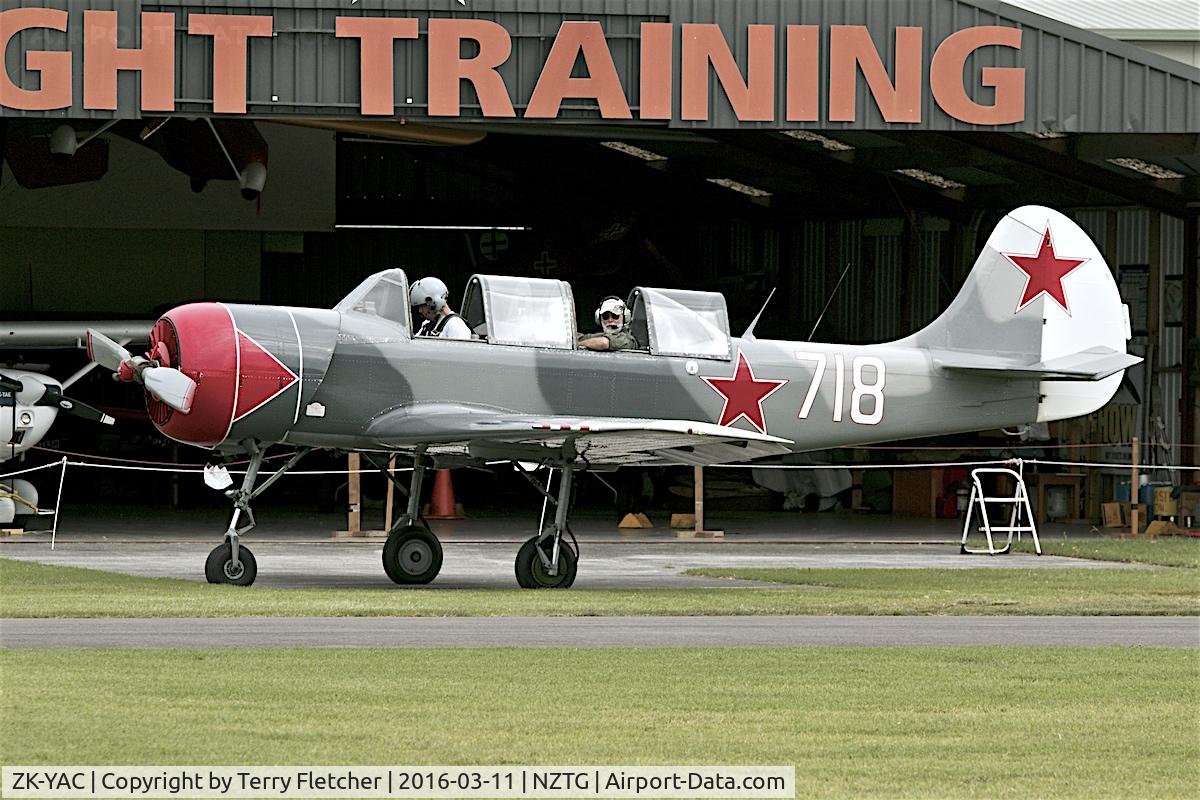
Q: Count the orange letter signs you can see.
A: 11